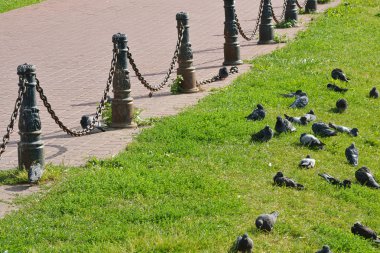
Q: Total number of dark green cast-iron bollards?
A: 7